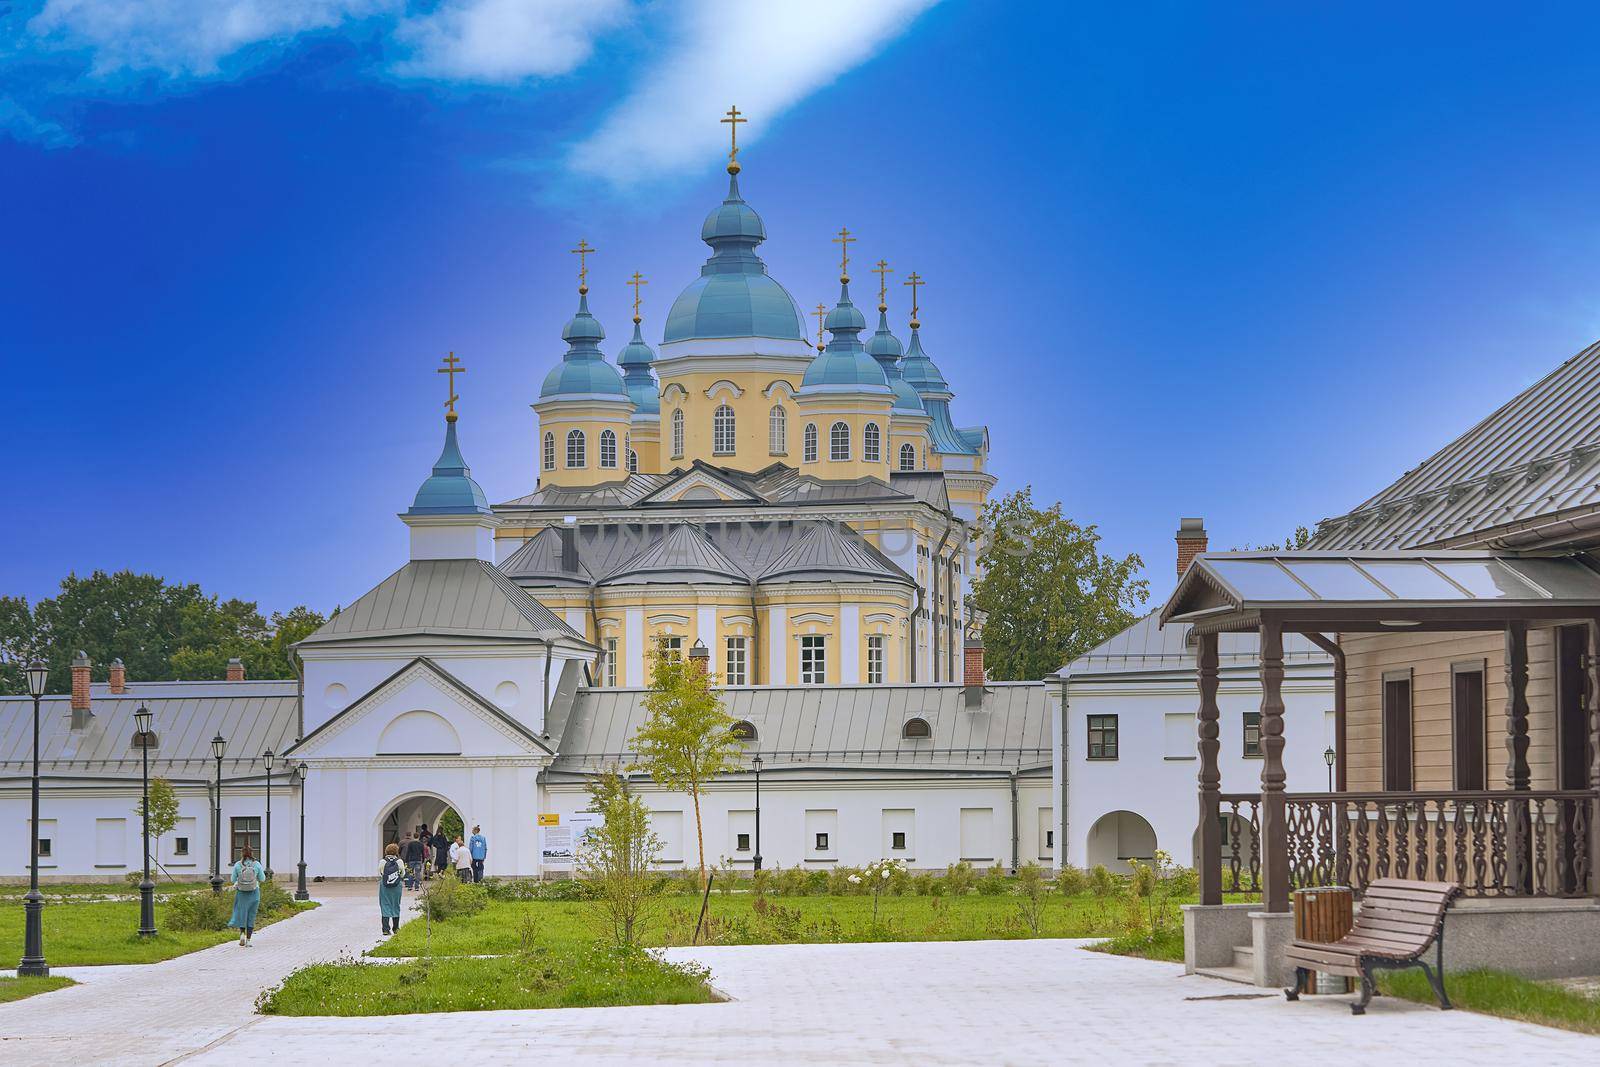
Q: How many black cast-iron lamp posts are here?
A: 7